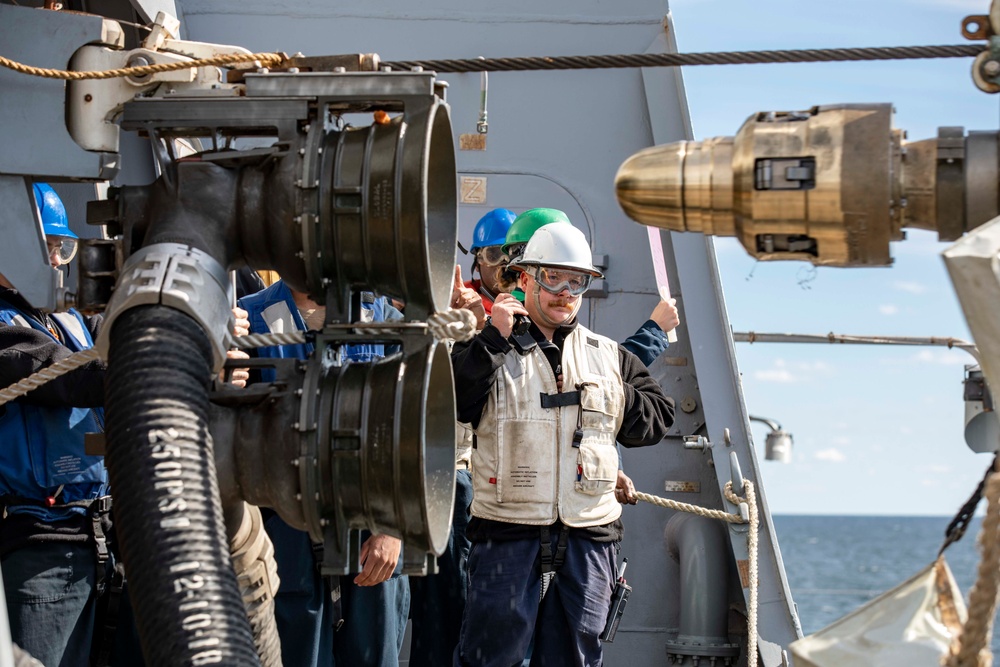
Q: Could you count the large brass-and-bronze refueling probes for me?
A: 1